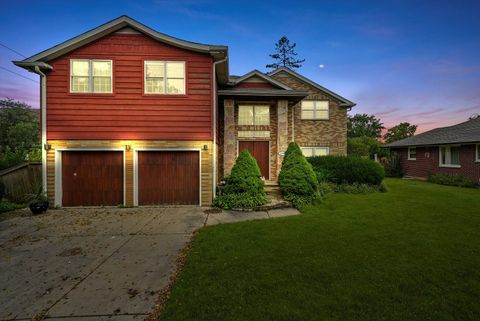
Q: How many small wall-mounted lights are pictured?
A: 3